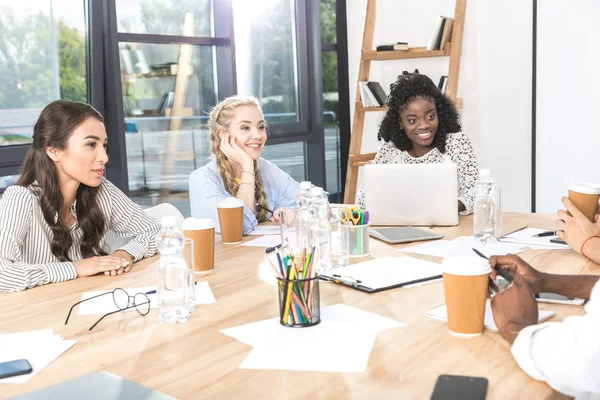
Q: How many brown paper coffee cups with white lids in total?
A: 4